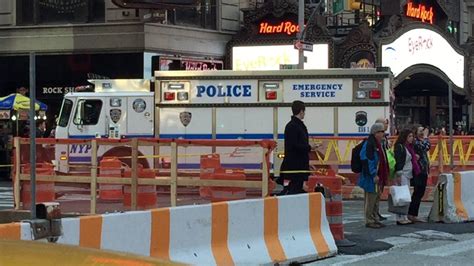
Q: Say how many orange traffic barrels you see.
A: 6